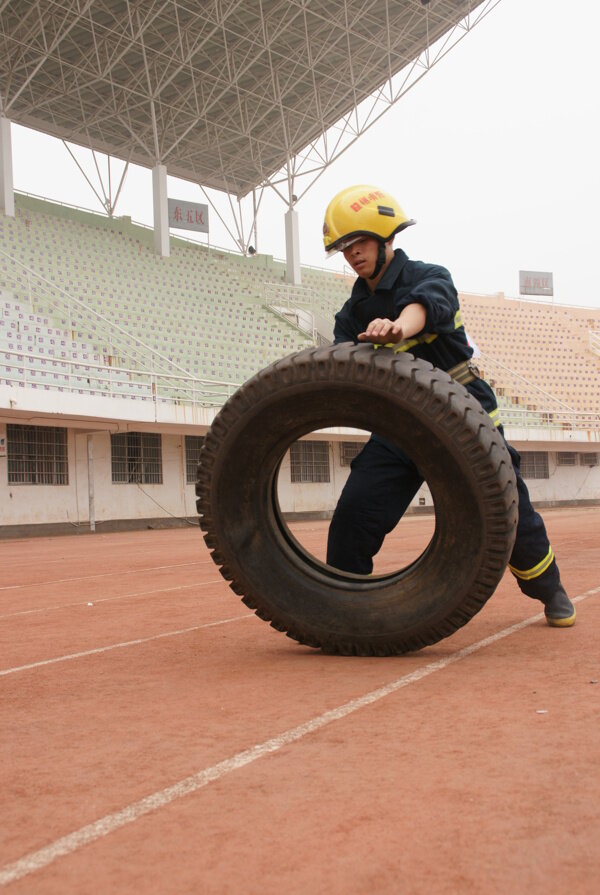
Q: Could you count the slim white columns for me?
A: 3